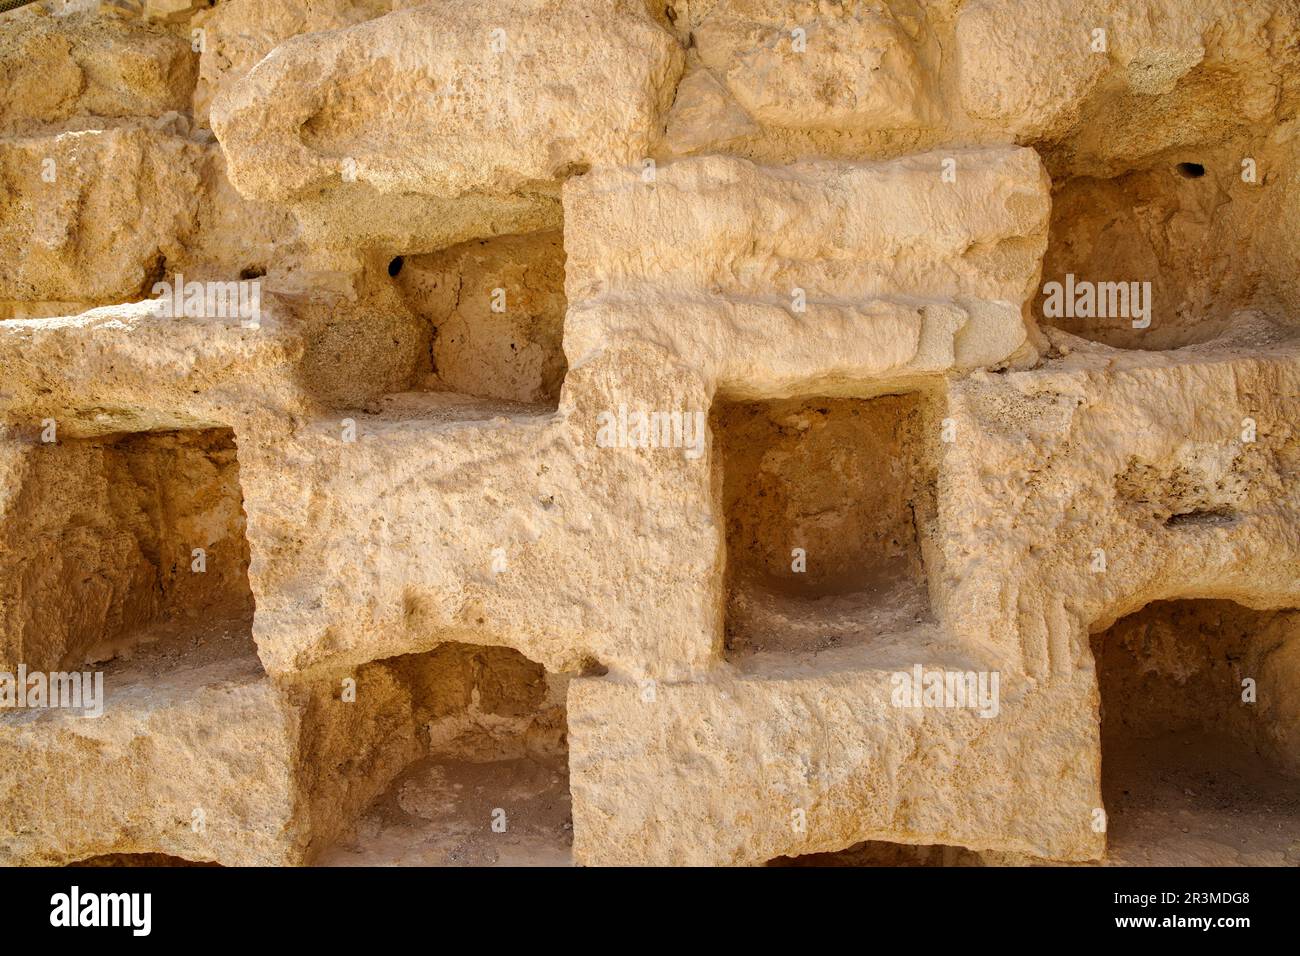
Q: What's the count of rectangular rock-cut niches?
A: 6